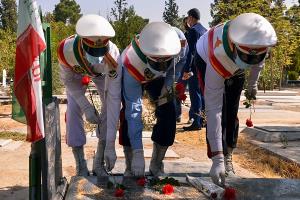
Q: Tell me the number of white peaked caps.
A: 3